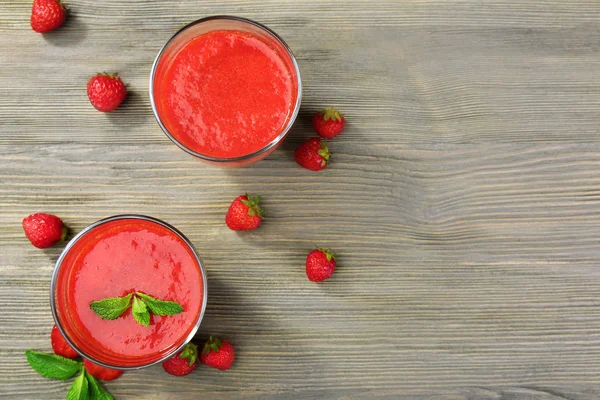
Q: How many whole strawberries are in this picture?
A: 9